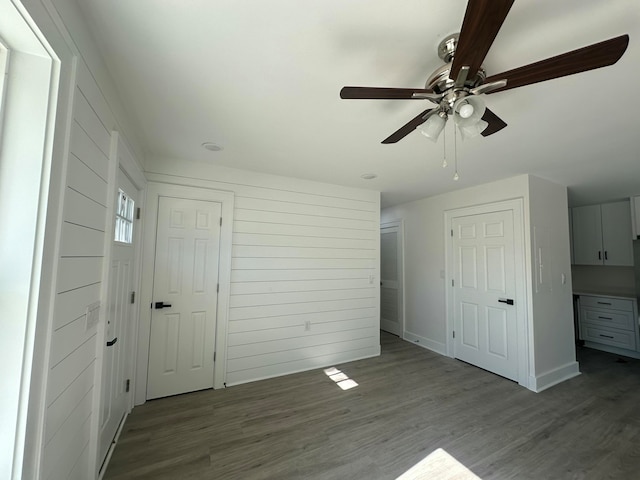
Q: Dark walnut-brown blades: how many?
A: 5